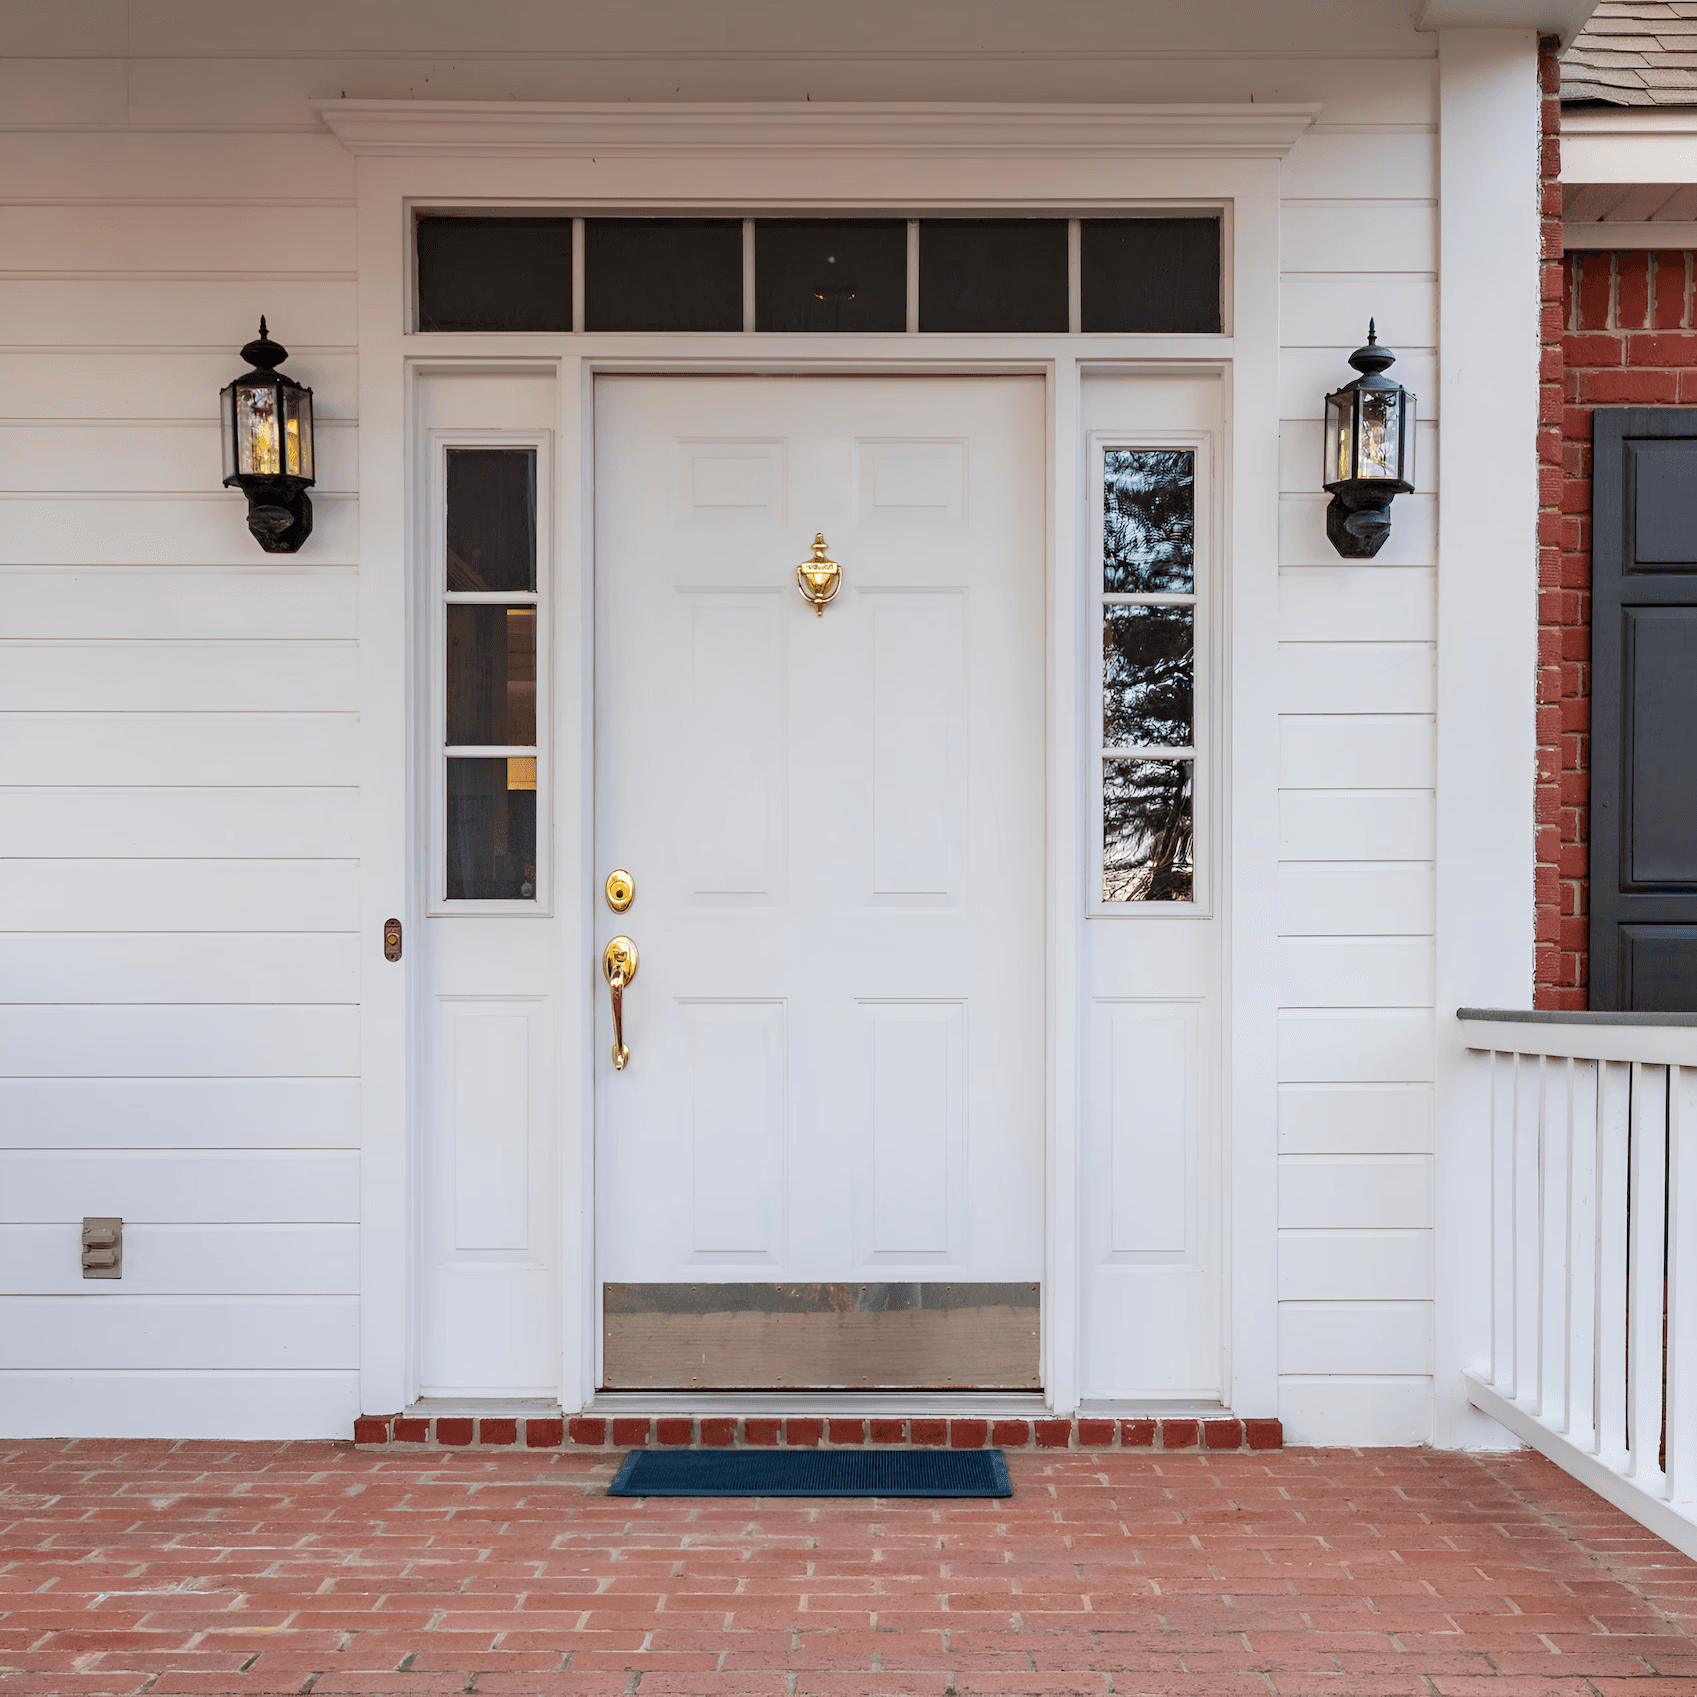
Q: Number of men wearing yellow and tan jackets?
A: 0